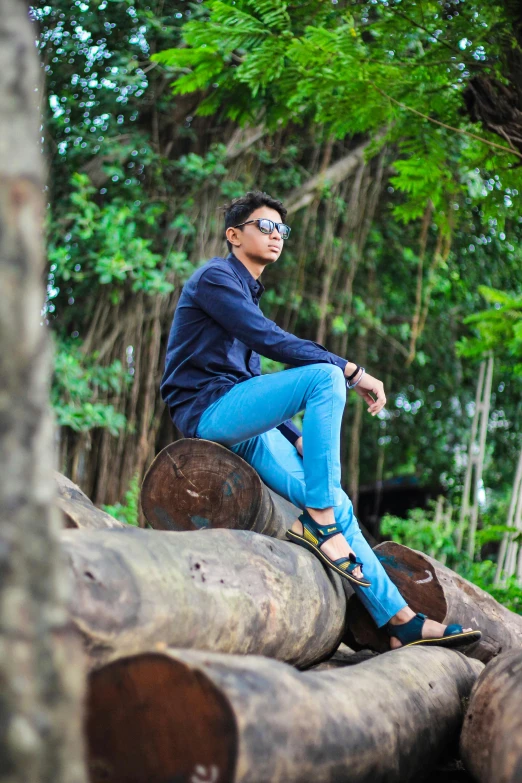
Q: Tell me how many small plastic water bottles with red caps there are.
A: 0